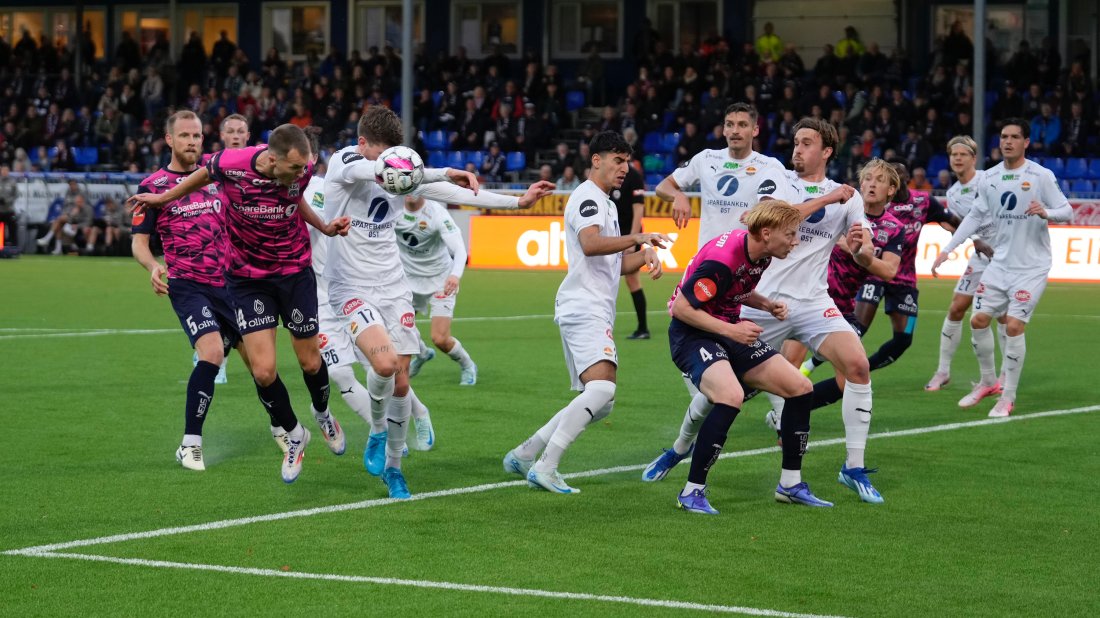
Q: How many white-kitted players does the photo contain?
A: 8